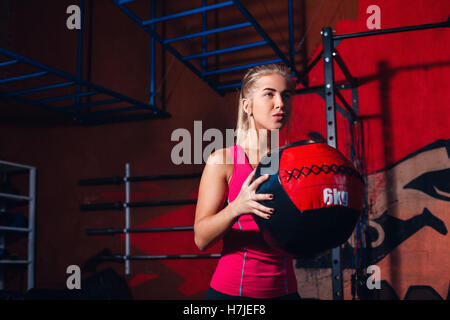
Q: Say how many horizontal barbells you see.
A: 4